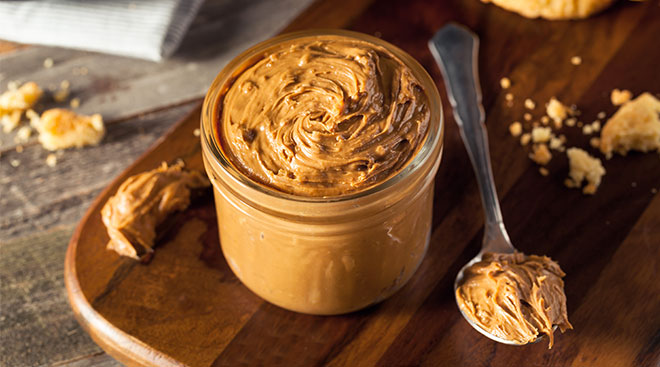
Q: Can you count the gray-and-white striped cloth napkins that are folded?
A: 1